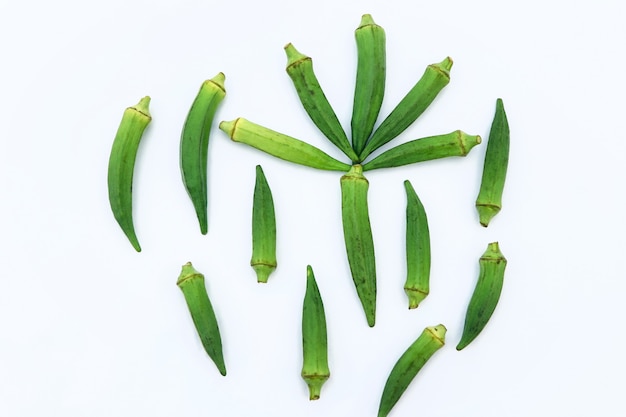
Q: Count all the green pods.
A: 15